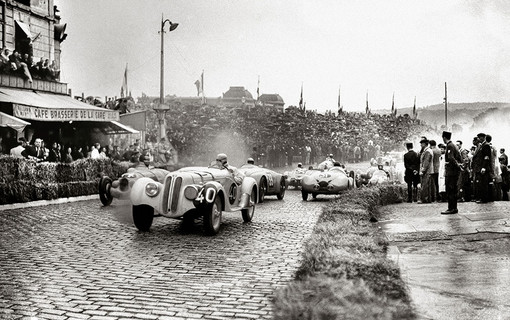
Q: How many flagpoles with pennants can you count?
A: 8